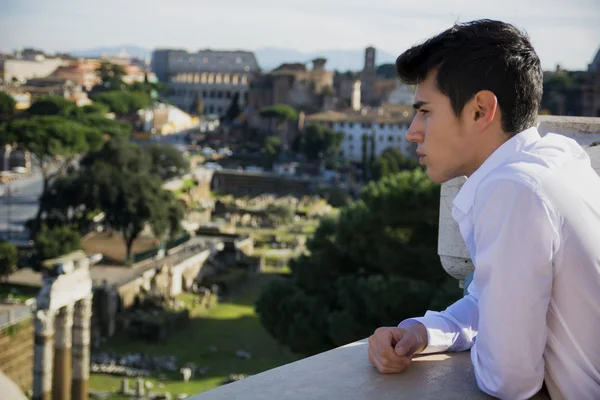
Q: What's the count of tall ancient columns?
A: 3